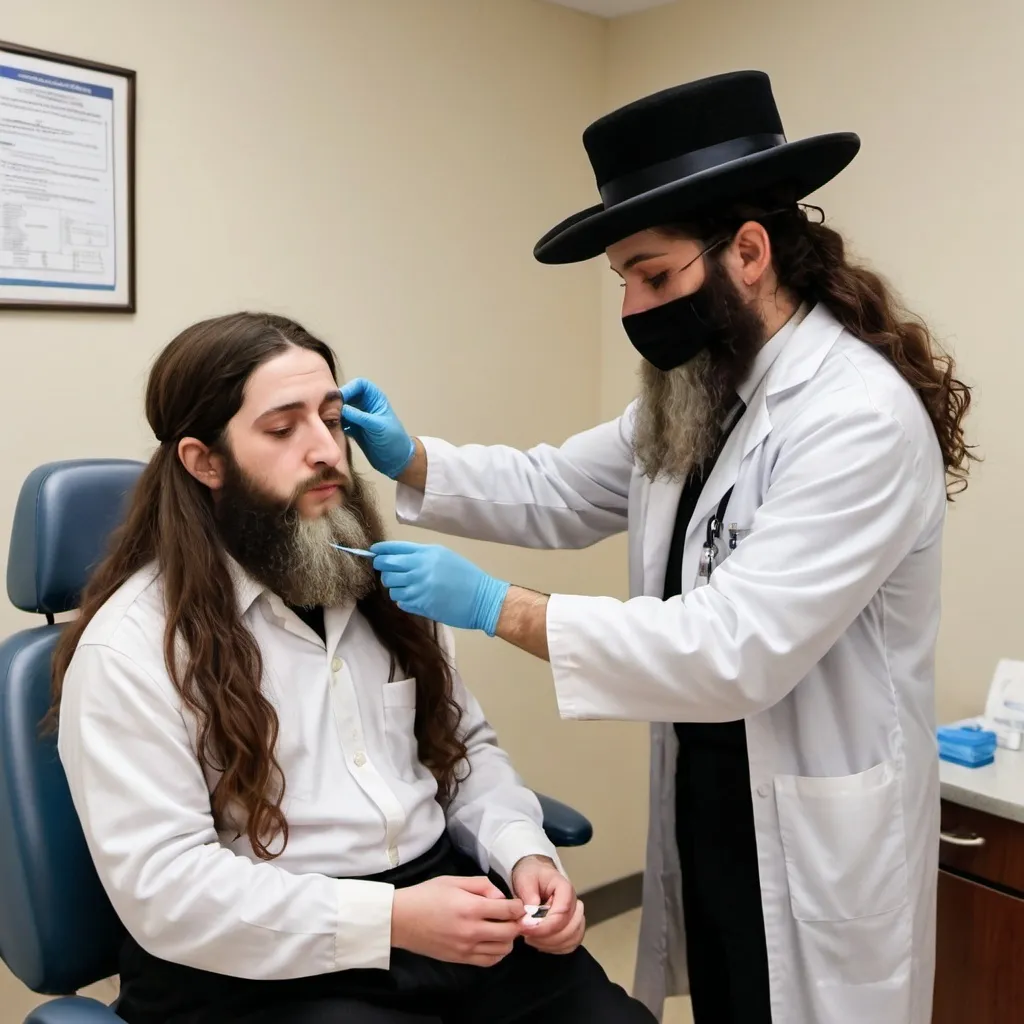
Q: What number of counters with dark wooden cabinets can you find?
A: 1